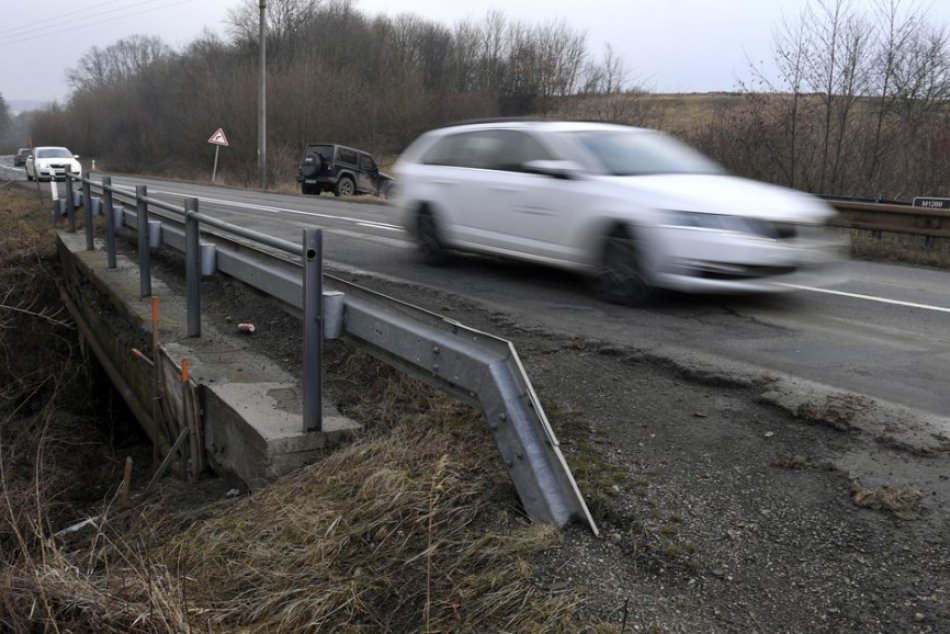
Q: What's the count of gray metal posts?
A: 6